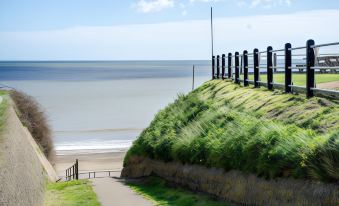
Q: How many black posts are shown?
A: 10